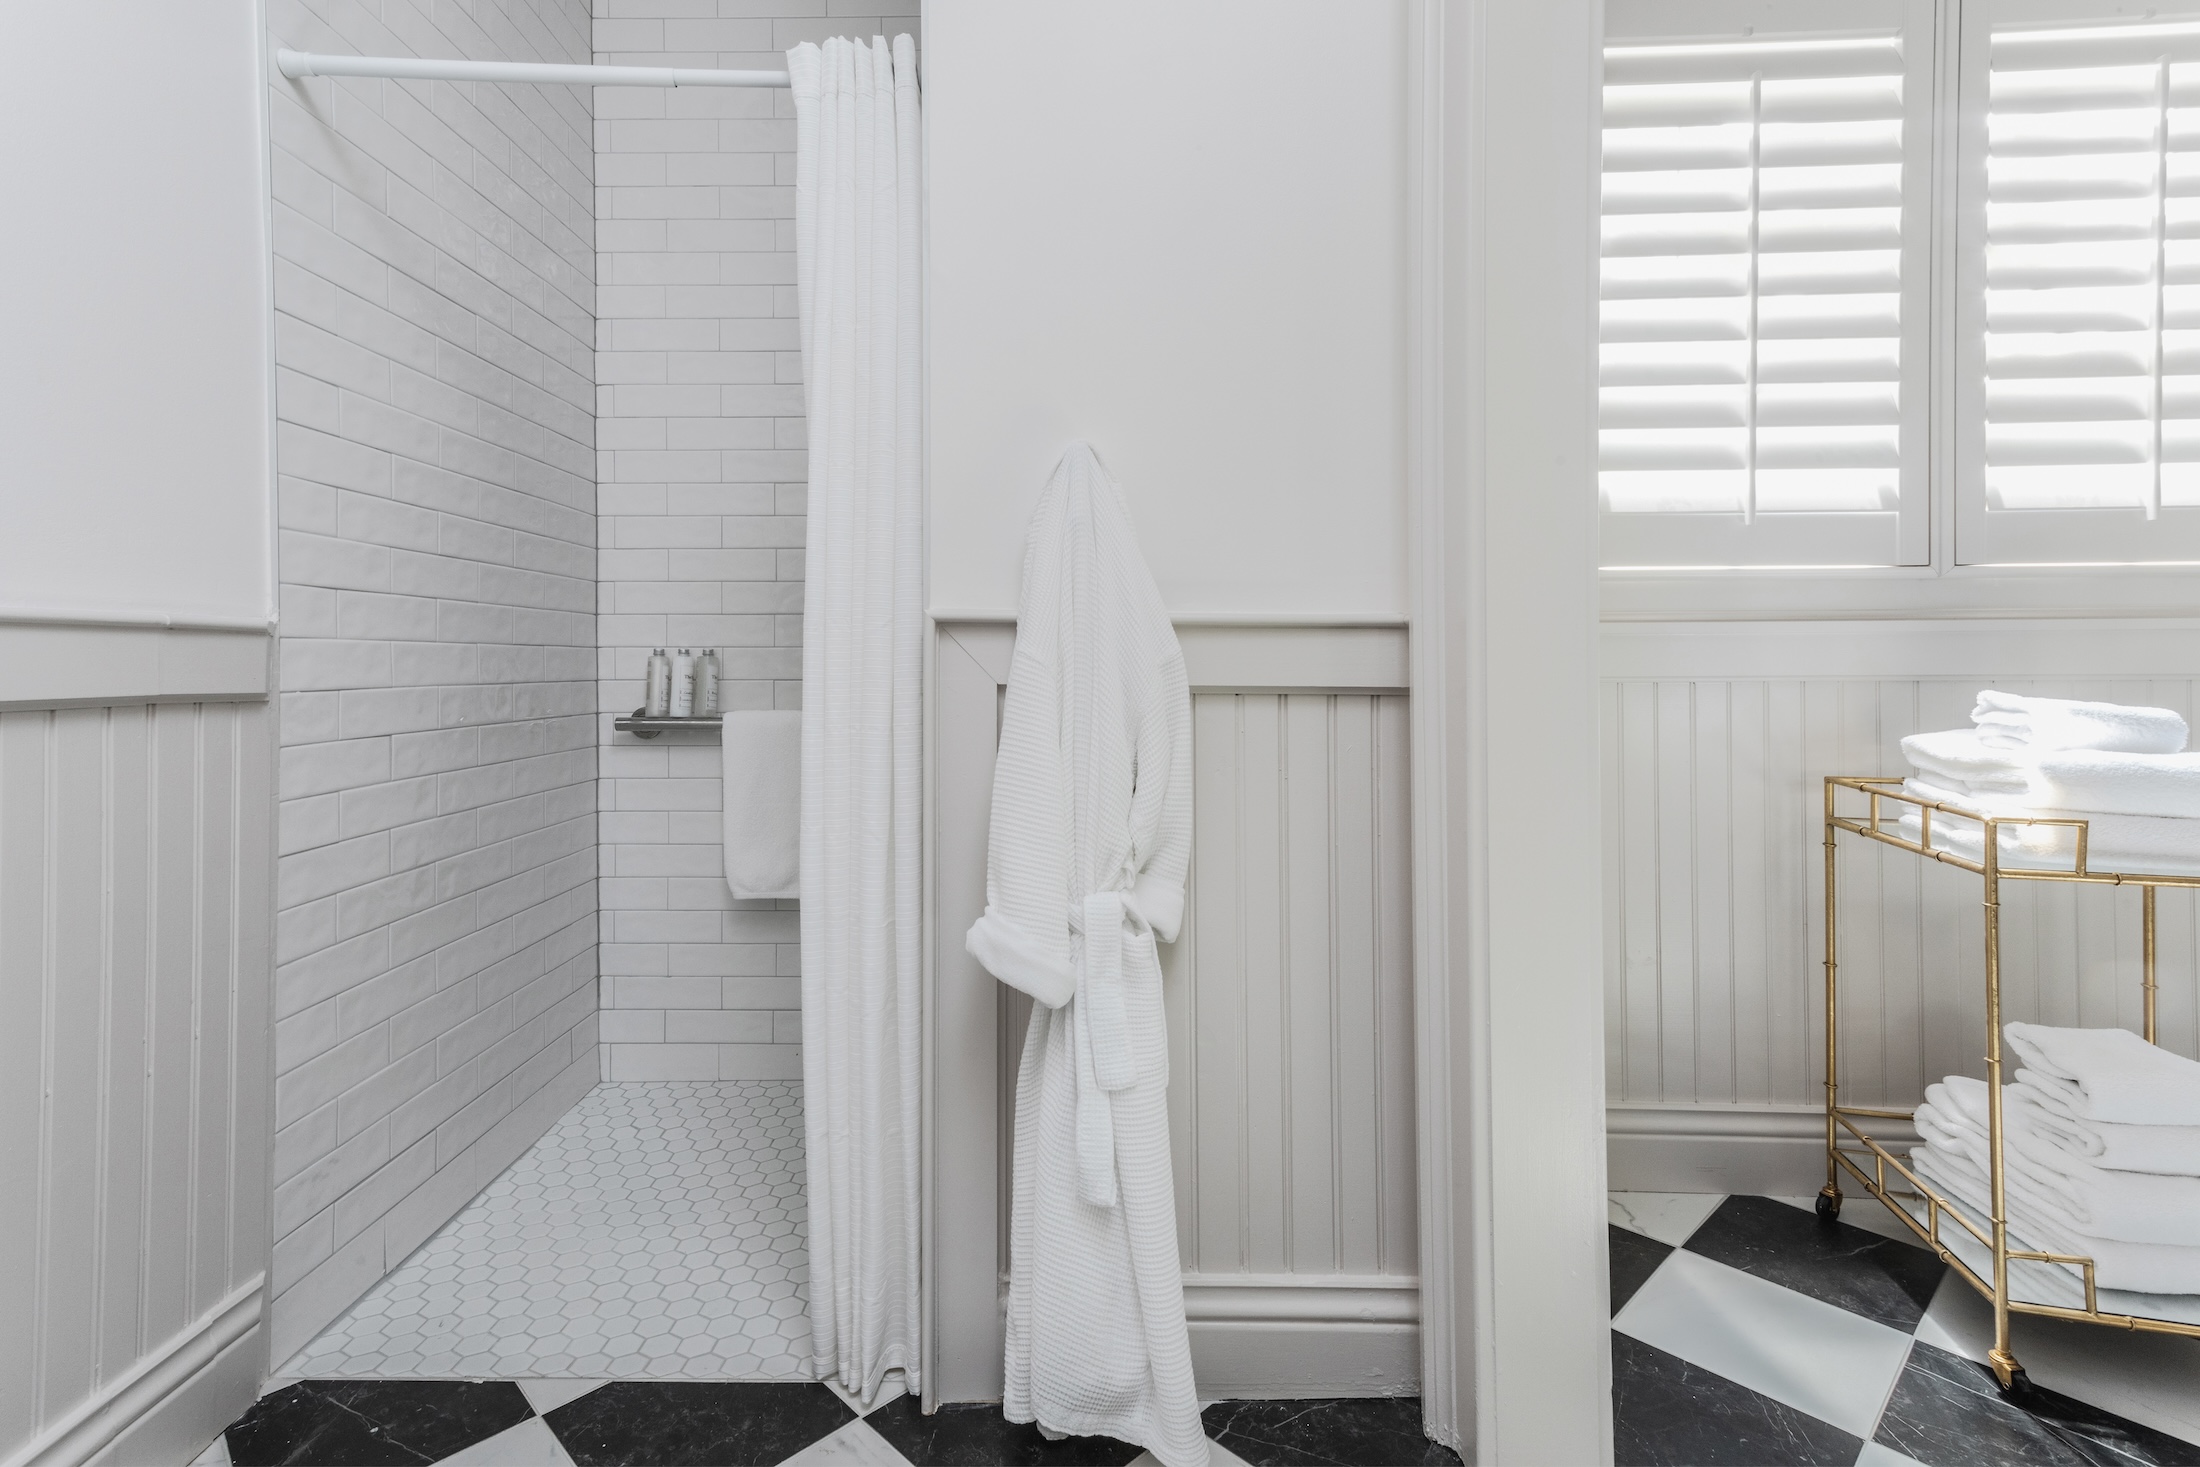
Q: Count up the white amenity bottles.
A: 3